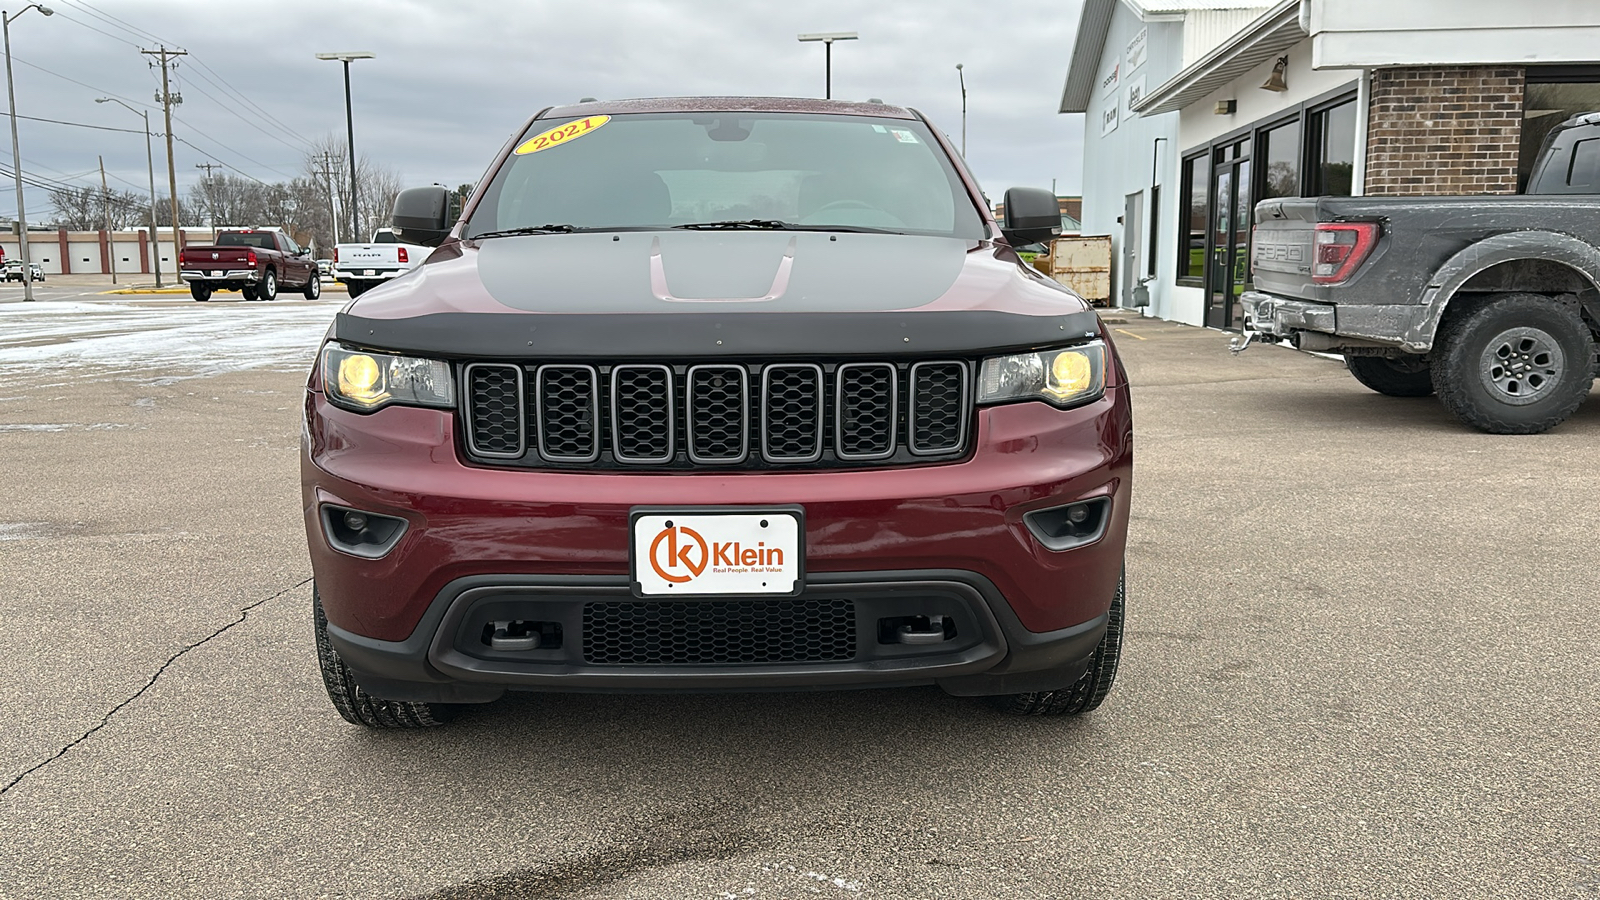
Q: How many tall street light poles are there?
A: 5